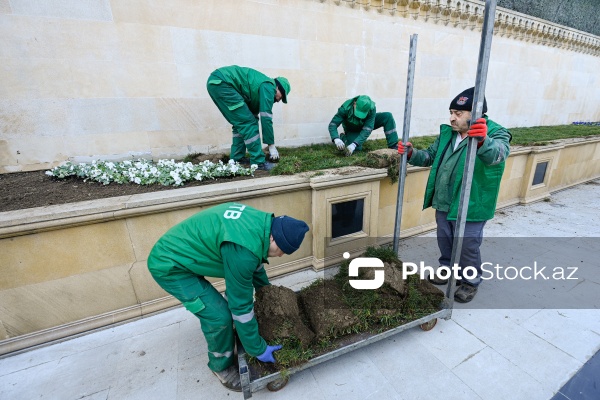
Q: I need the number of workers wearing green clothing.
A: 4